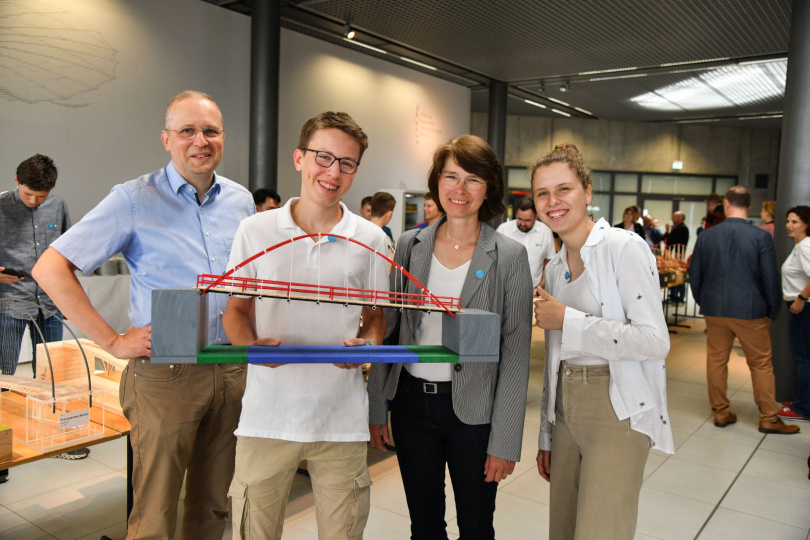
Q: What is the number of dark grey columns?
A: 3